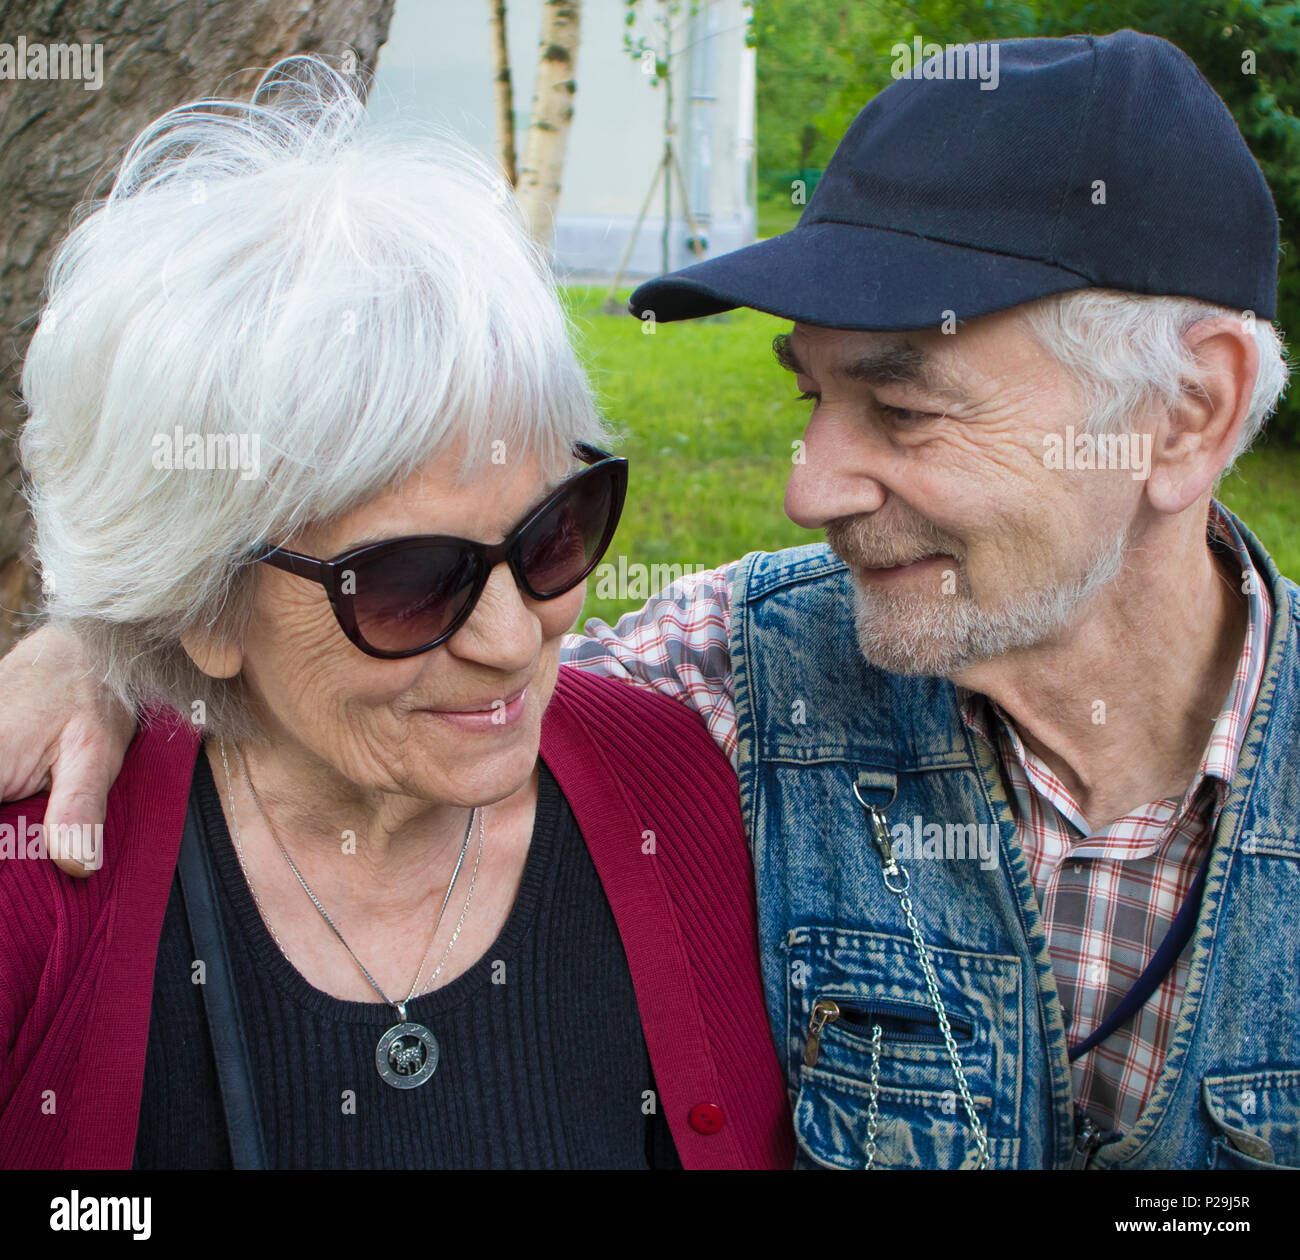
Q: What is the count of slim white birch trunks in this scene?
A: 2